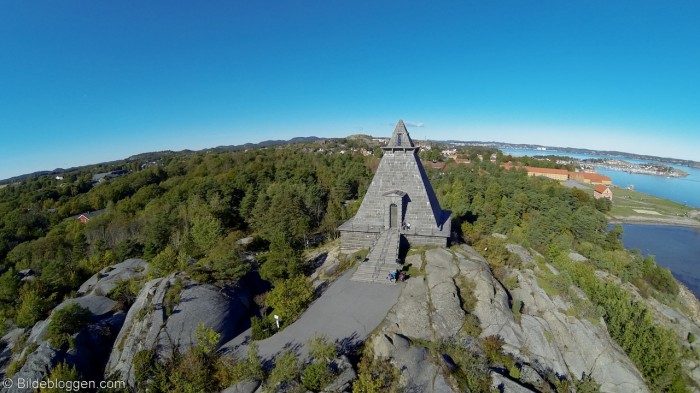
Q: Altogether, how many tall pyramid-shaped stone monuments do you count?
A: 1